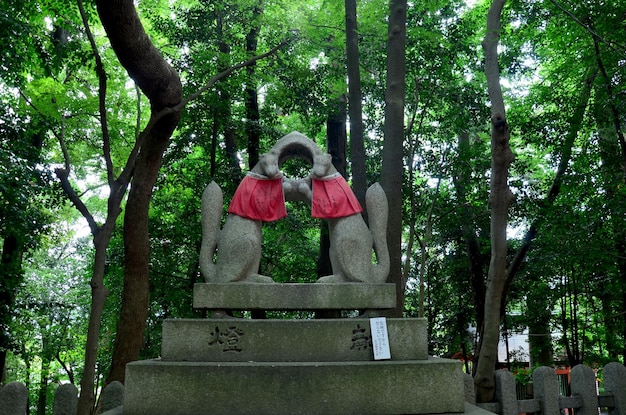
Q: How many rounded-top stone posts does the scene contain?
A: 8